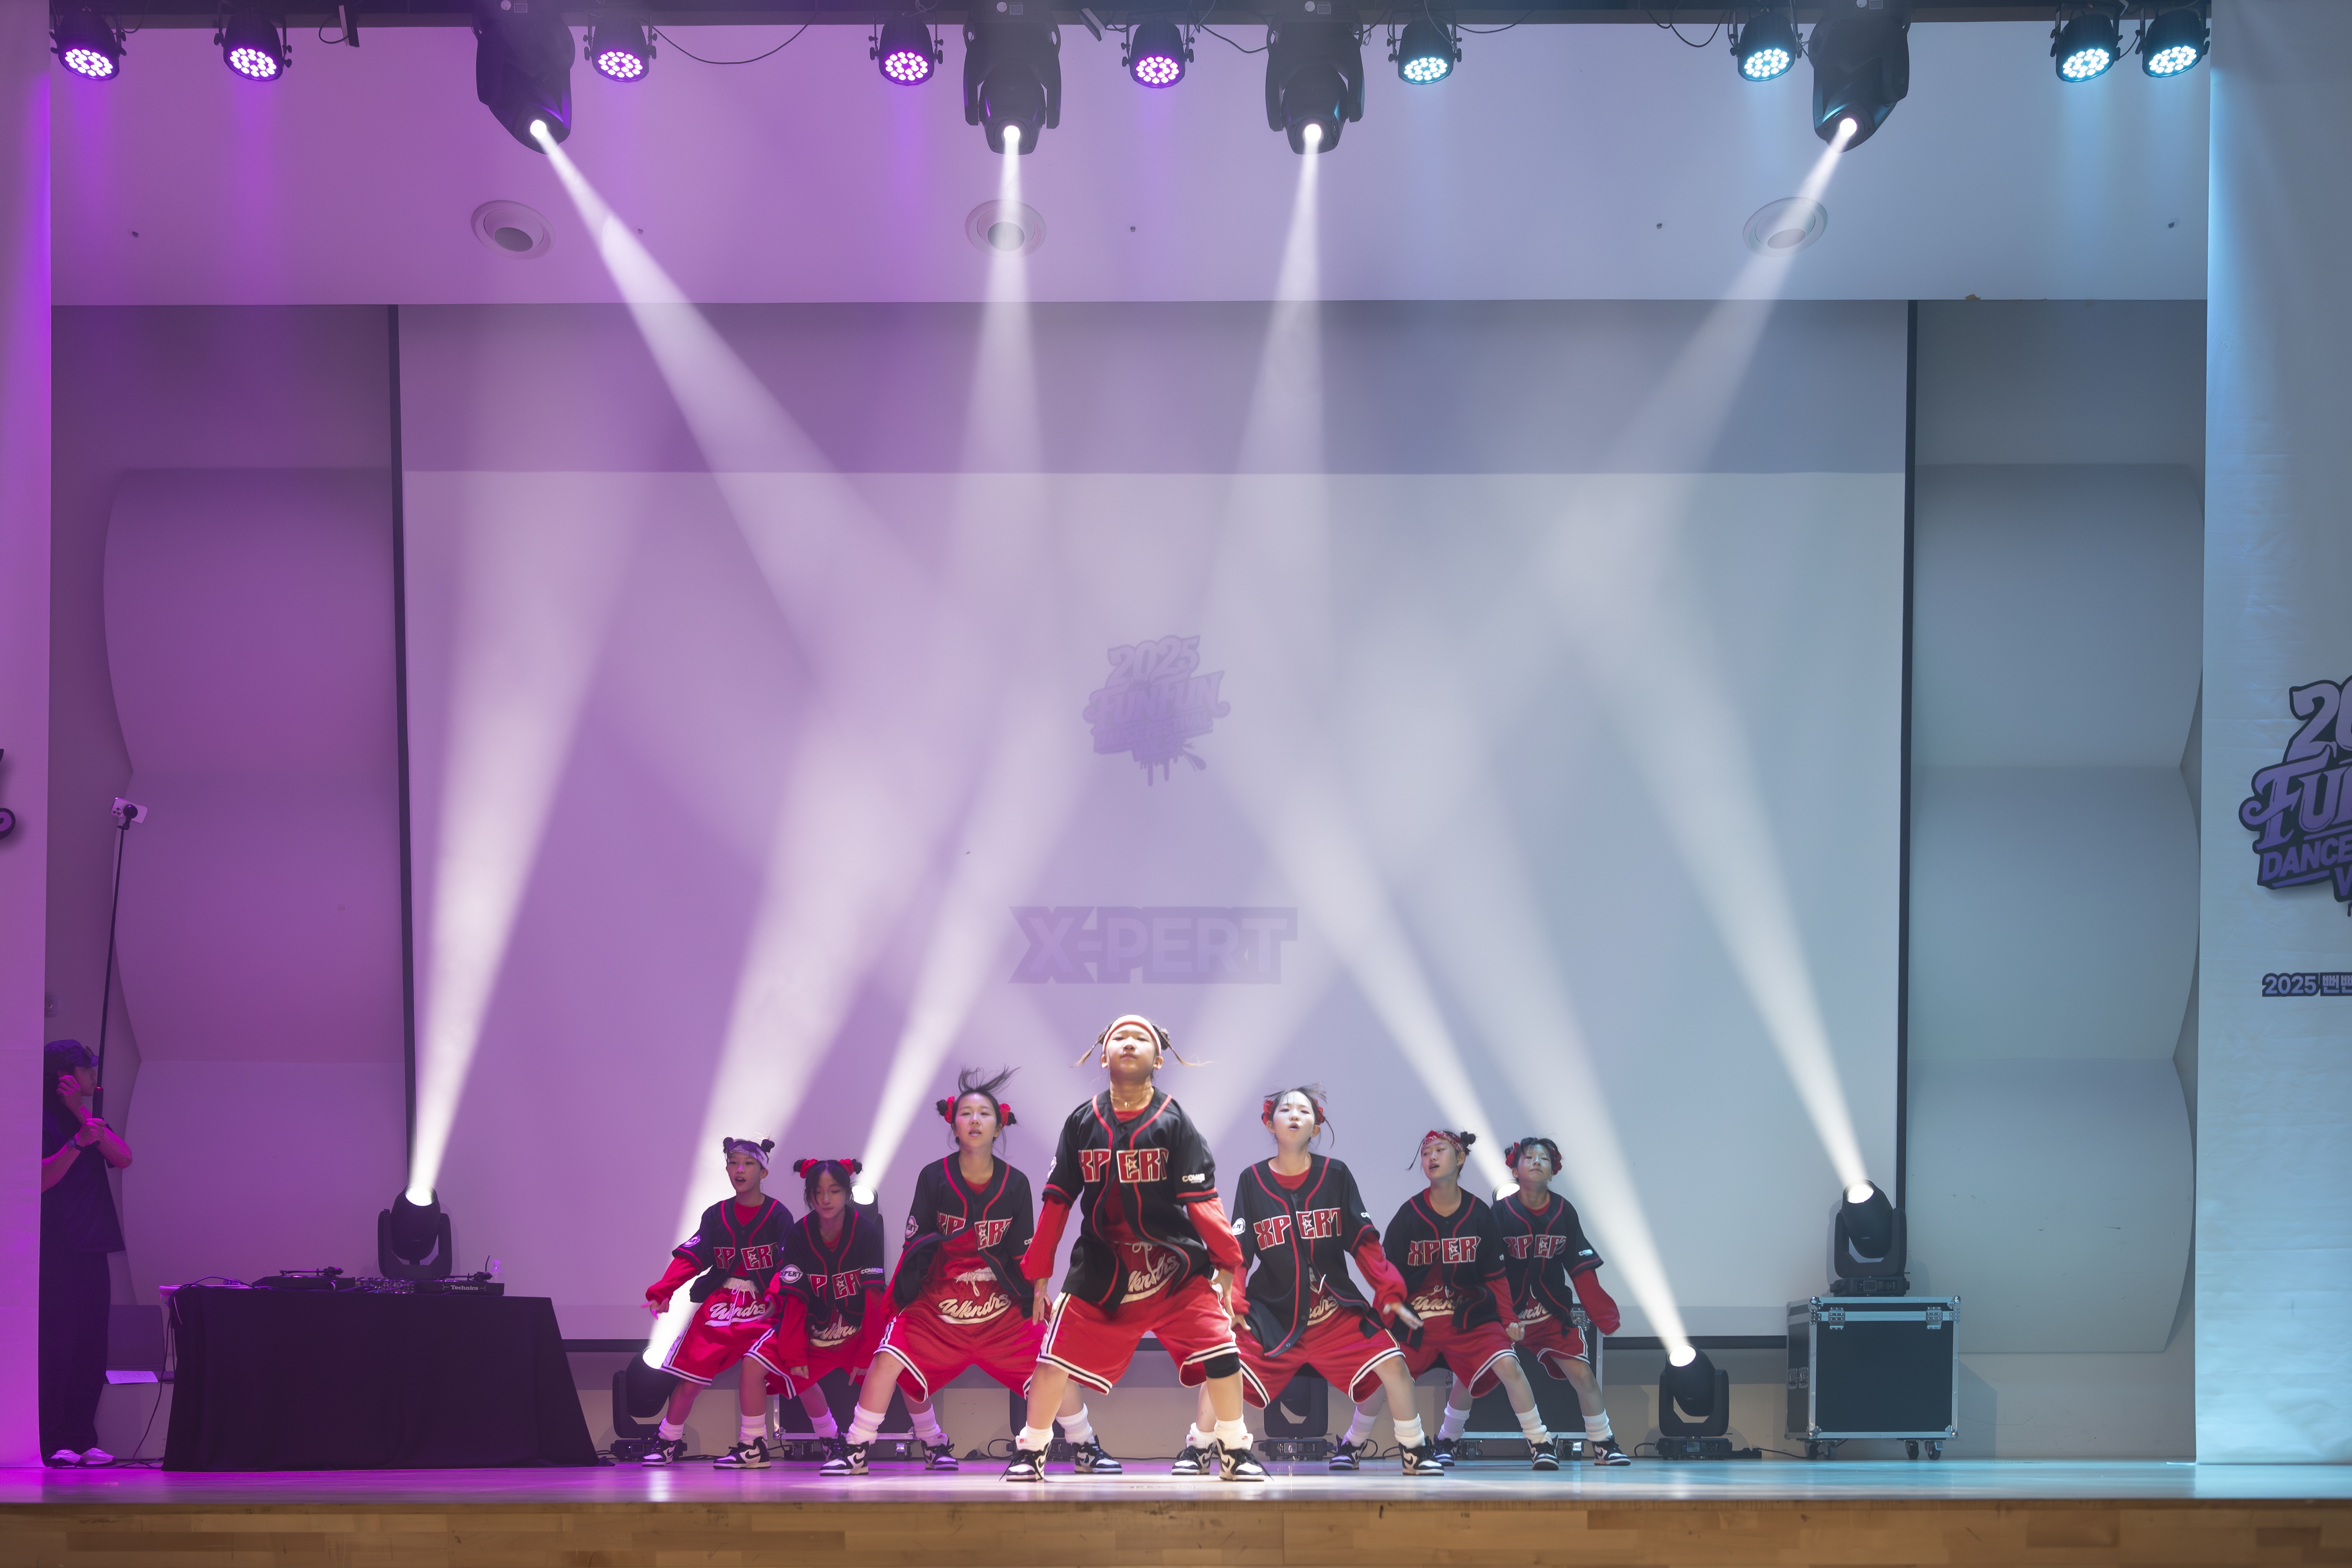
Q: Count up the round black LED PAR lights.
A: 9